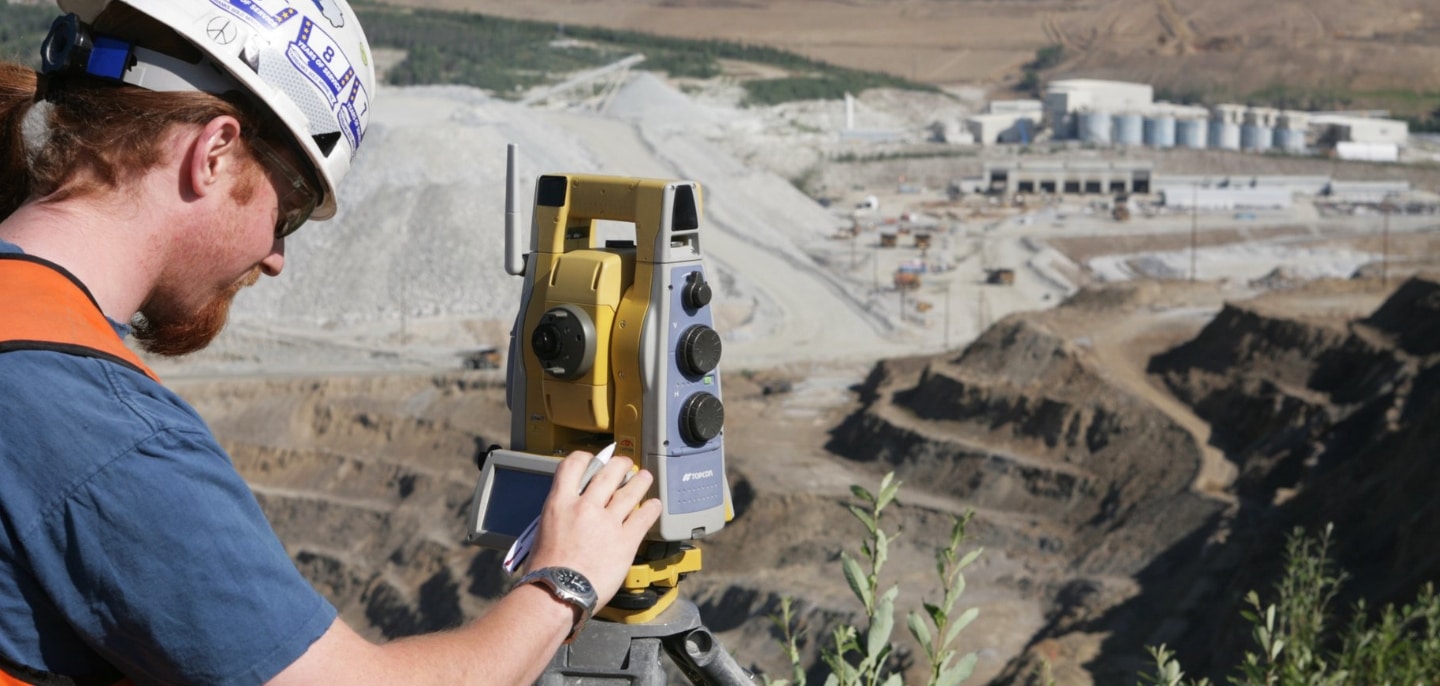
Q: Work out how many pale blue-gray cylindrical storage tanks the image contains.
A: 7